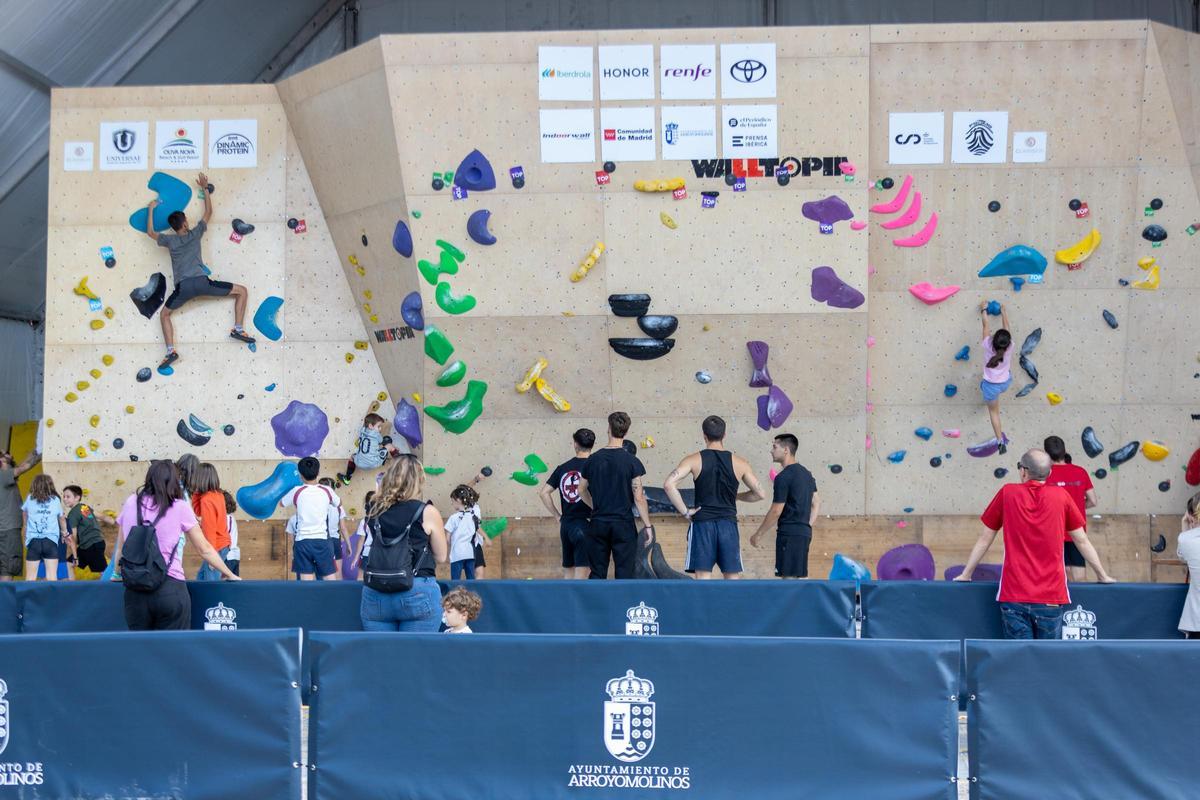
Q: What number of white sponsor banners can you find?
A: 15